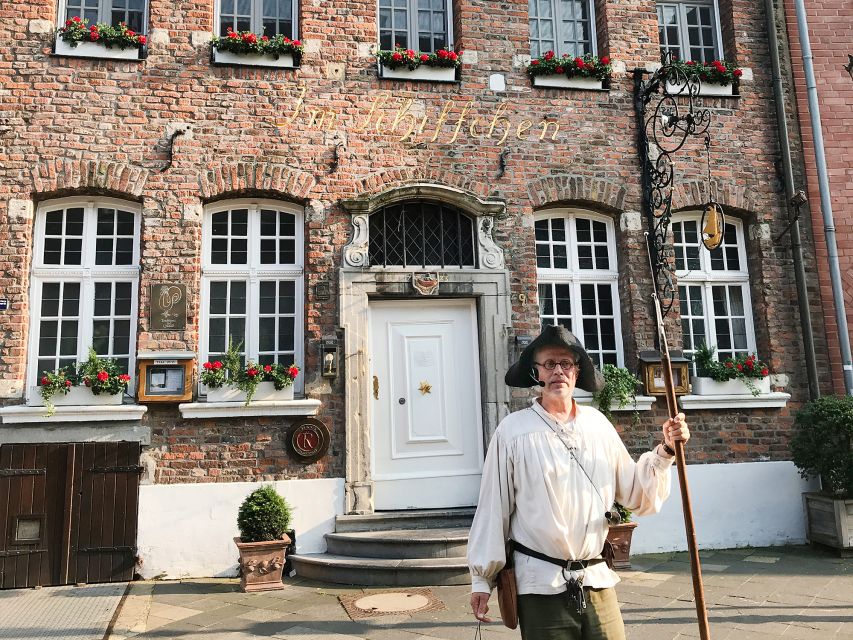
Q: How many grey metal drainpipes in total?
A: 2